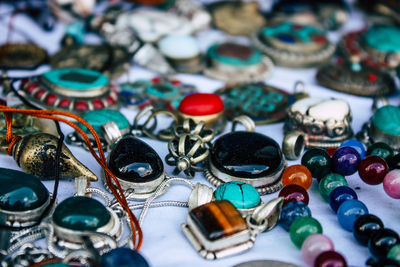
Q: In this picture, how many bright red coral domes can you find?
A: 1